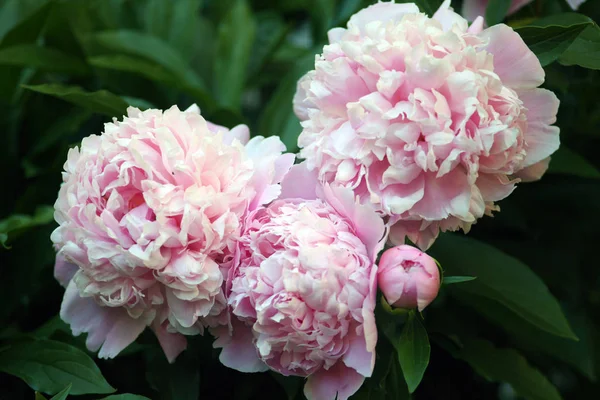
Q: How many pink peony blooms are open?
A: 3